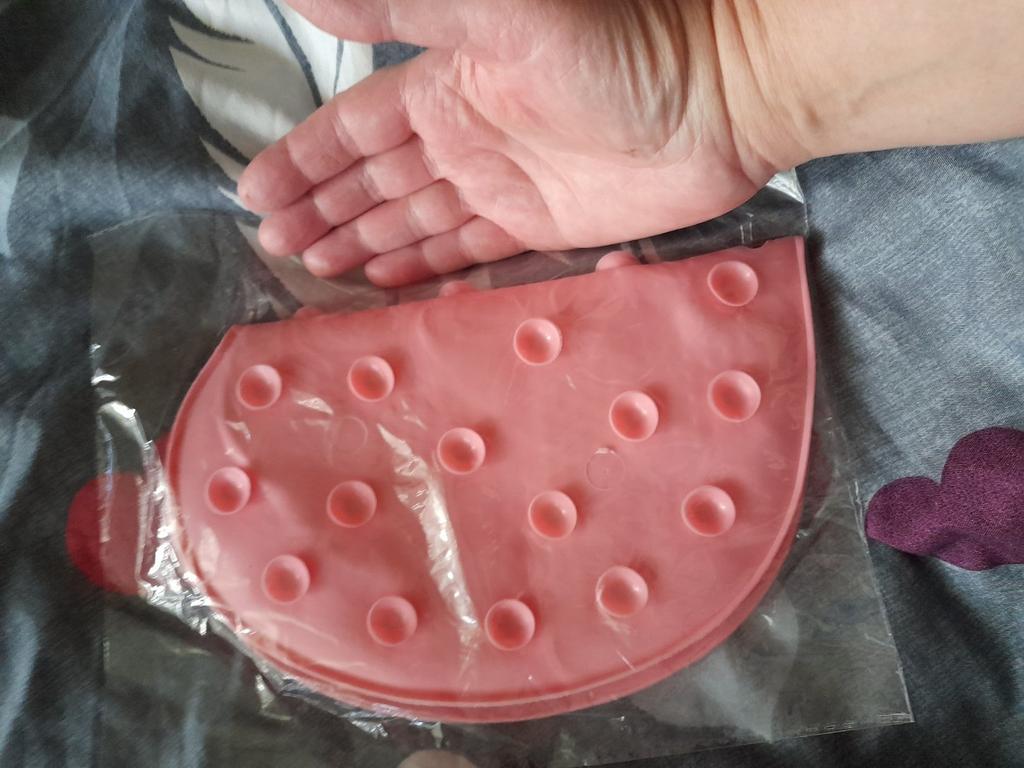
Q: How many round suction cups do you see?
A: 15